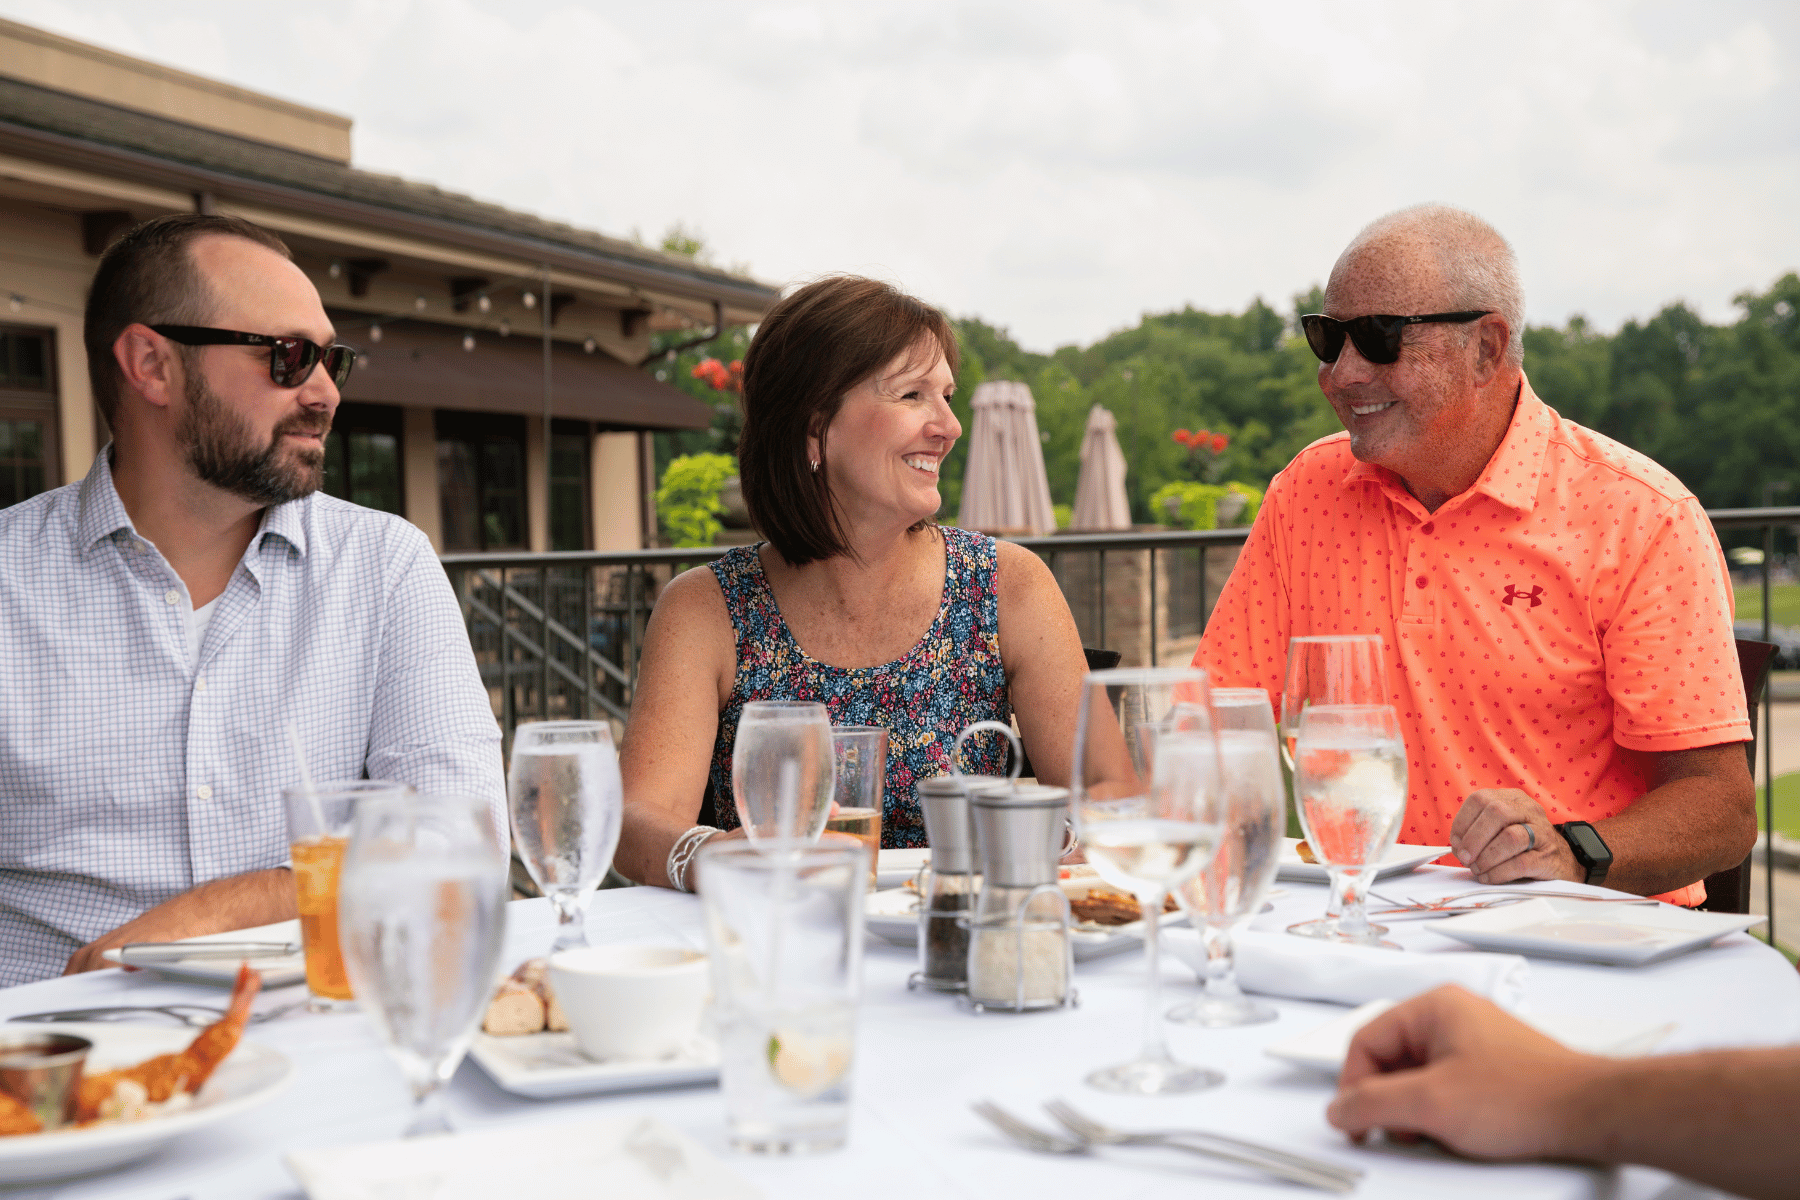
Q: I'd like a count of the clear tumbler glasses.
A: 3